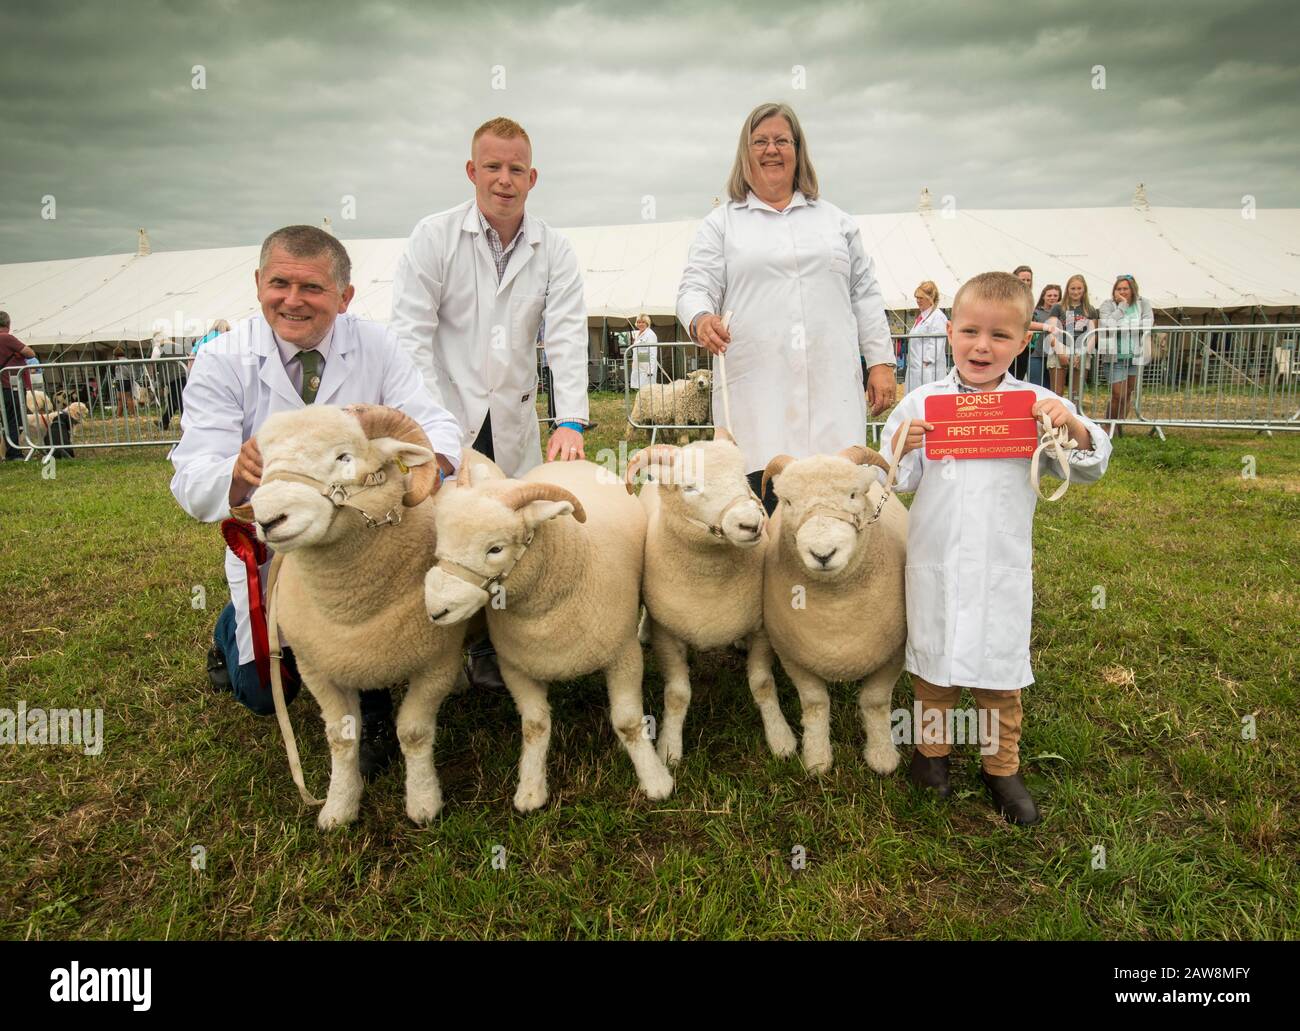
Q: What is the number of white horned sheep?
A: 4